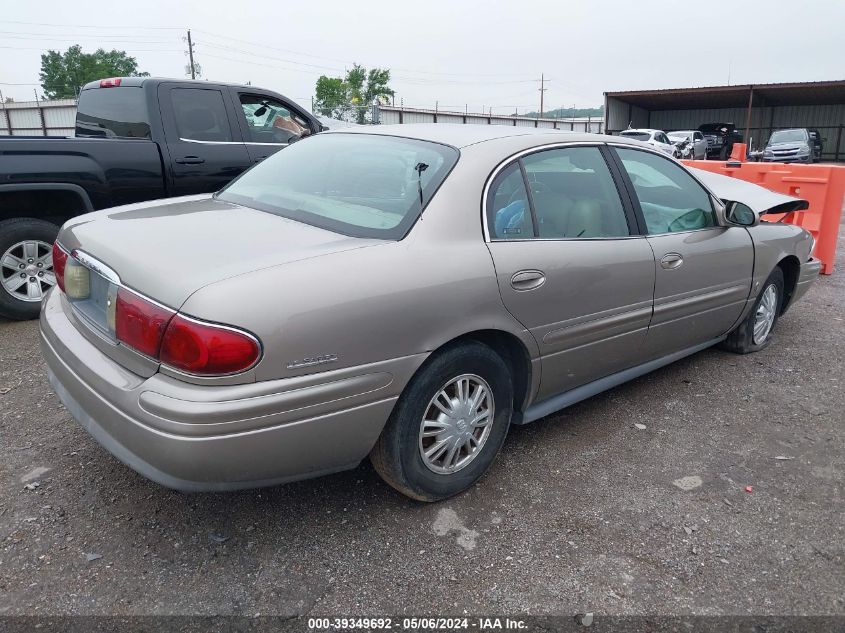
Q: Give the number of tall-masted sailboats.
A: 0